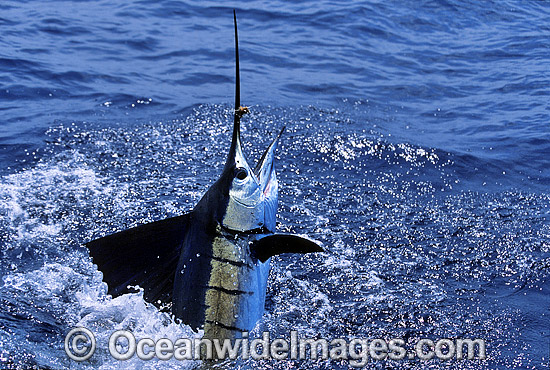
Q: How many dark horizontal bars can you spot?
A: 3